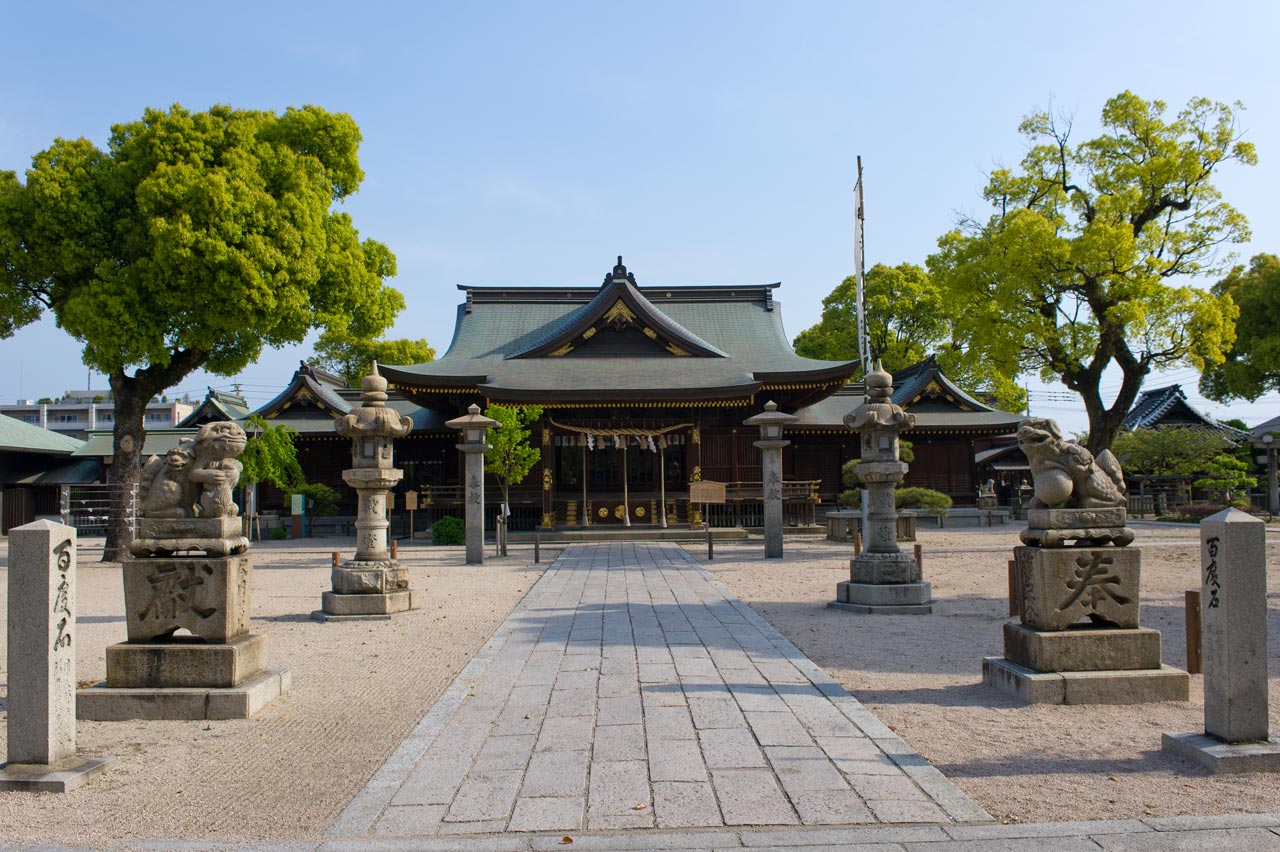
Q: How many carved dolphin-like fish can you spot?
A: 0